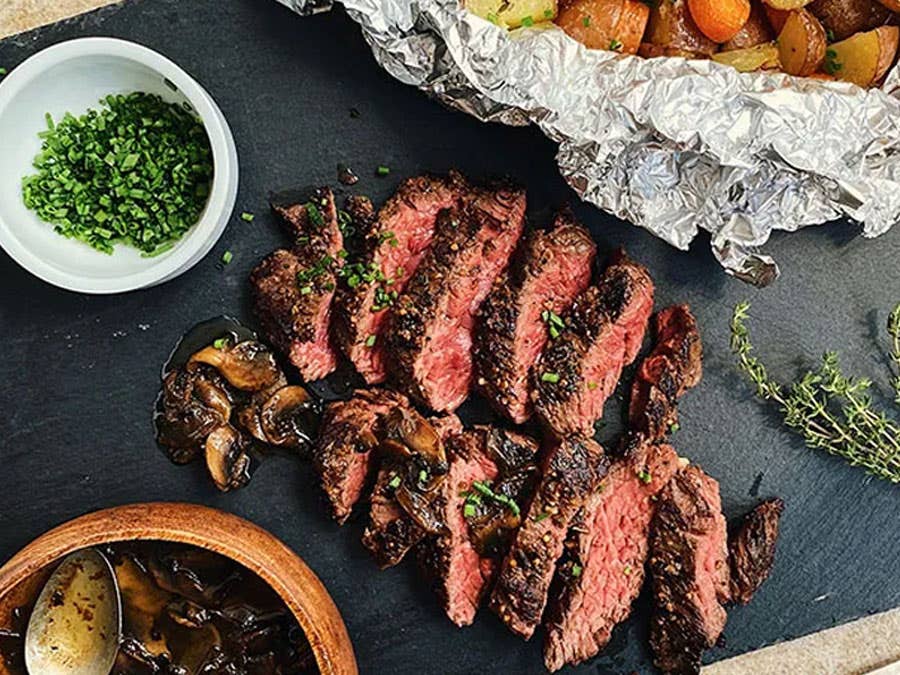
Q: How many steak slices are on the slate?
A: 13